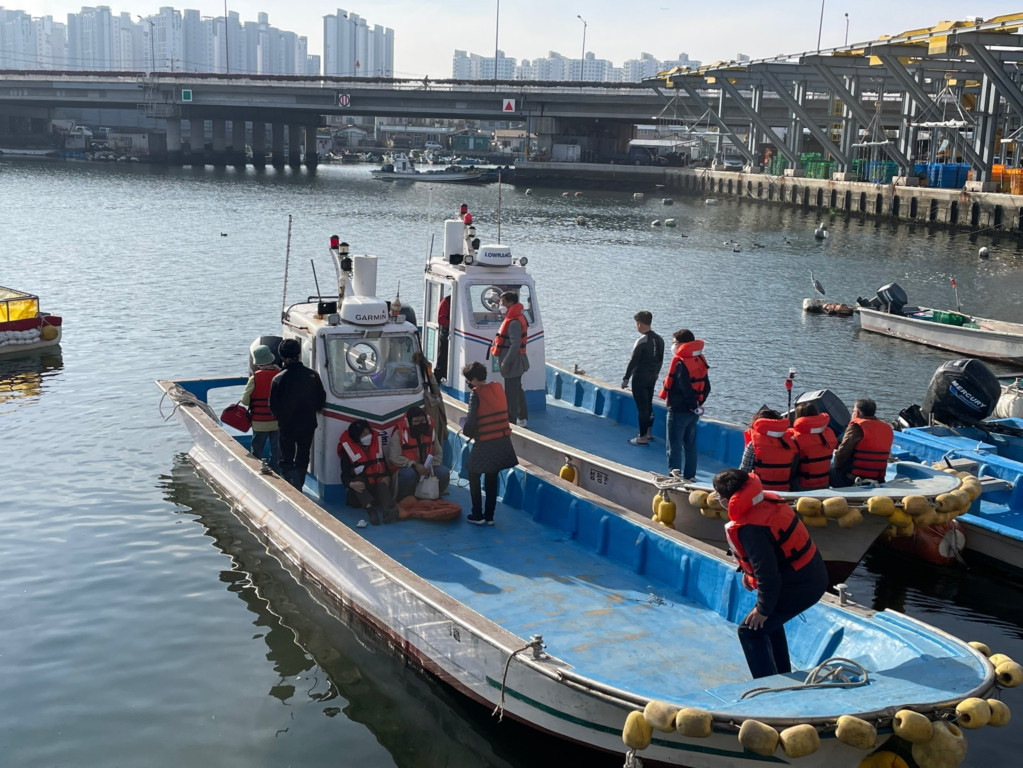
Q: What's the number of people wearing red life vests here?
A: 10